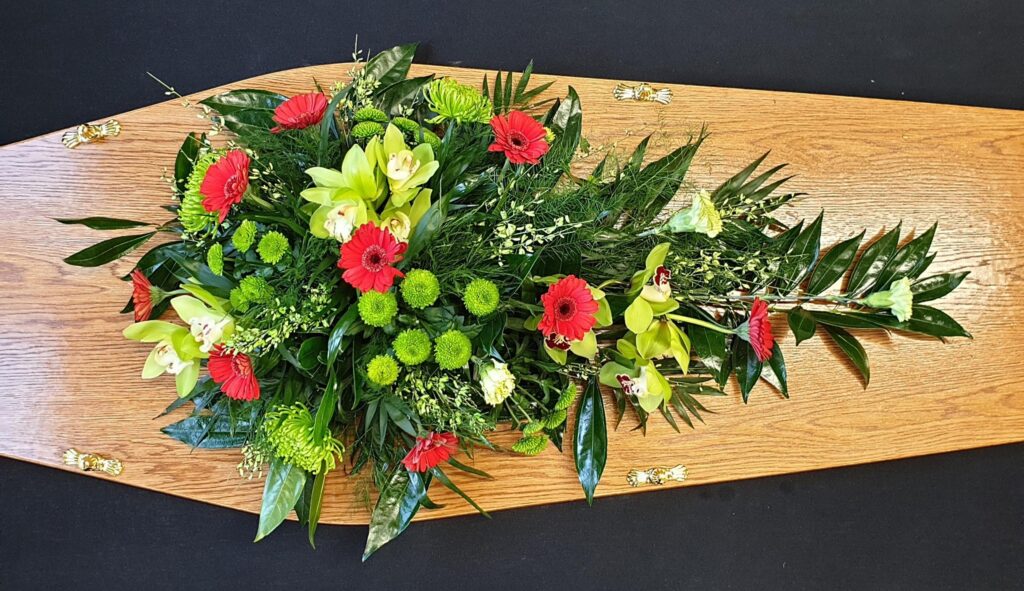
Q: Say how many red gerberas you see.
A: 9